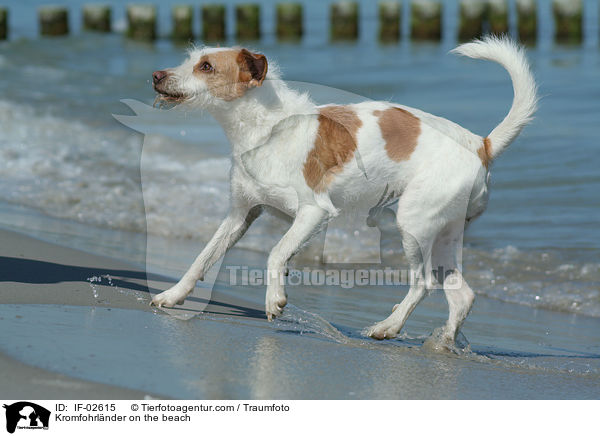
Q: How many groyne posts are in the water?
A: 15